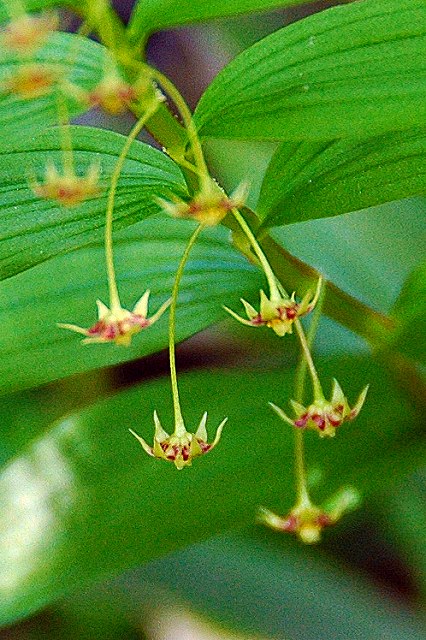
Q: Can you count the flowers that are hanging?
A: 10